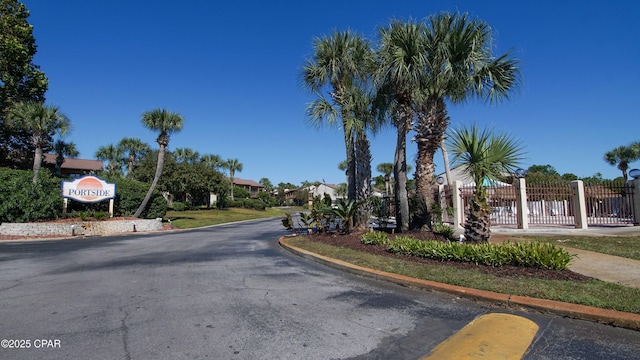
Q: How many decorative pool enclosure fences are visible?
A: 1